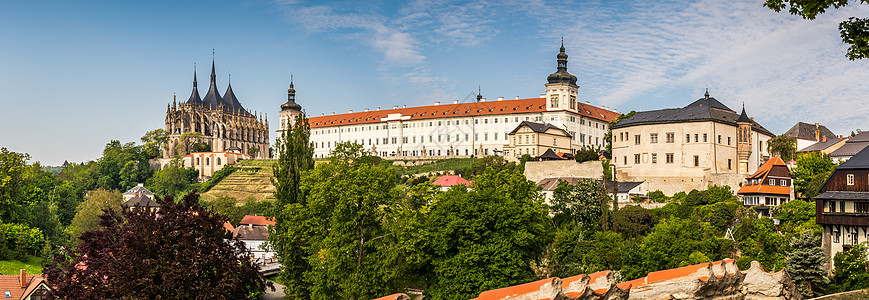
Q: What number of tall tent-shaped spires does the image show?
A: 3